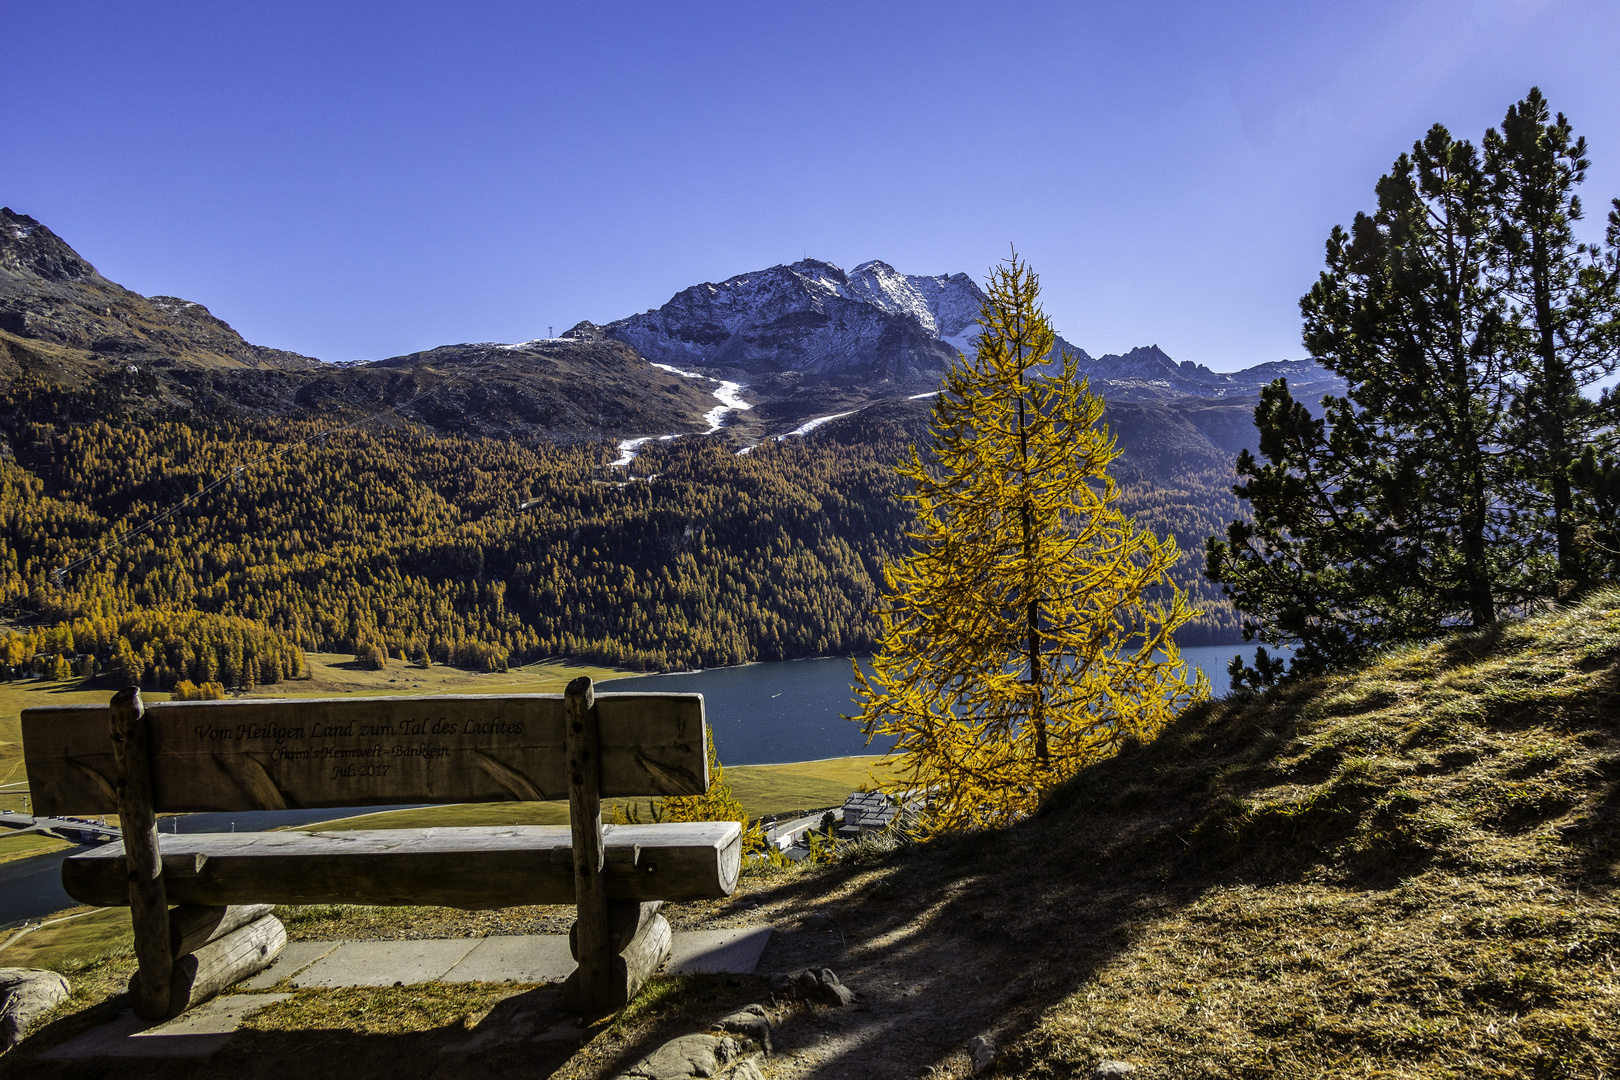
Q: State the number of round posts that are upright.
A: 2